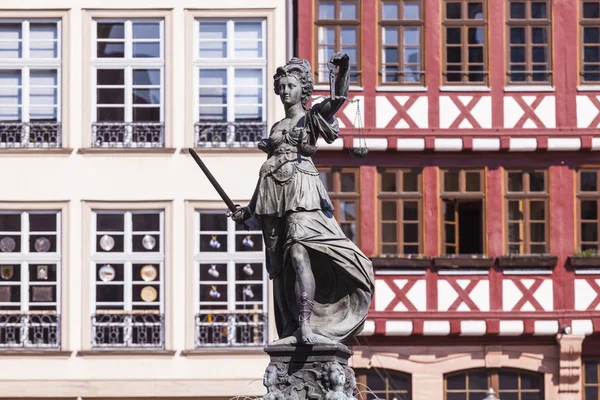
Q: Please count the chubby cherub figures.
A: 2